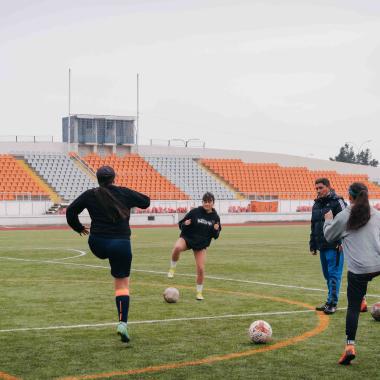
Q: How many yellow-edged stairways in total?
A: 3